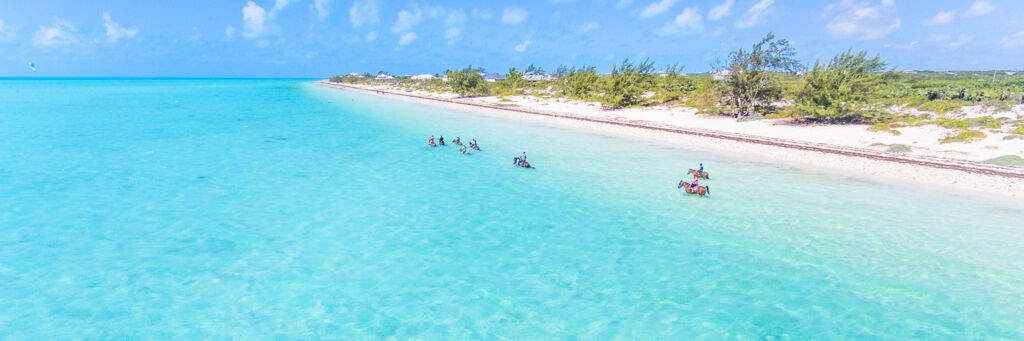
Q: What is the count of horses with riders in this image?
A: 8